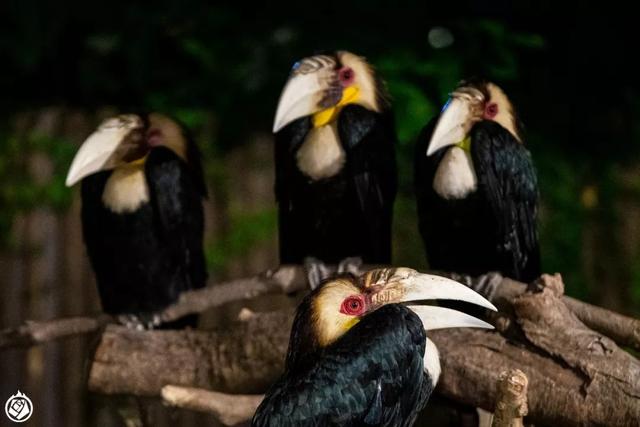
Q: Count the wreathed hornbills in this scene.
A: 4